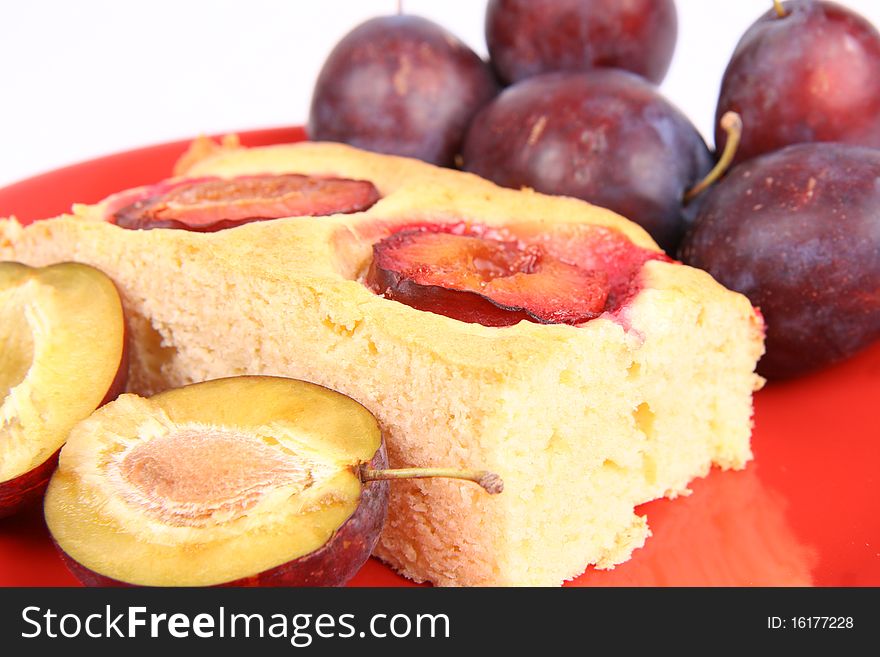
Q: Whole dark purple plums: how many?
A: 5